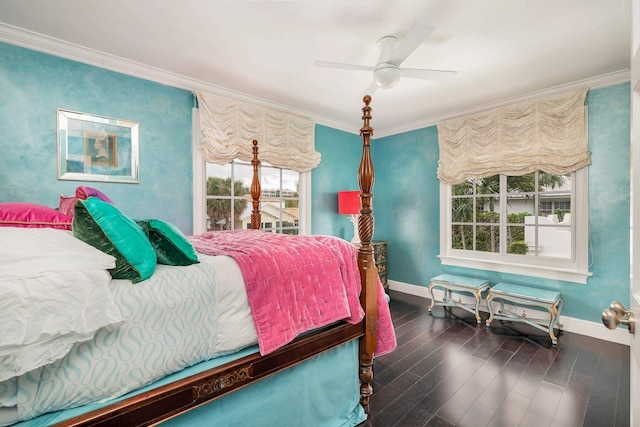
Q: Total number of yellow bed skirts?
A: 0